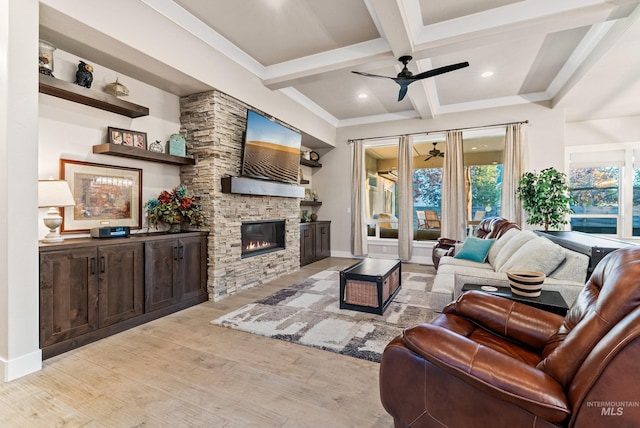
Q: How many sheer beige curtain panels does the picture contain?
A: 4